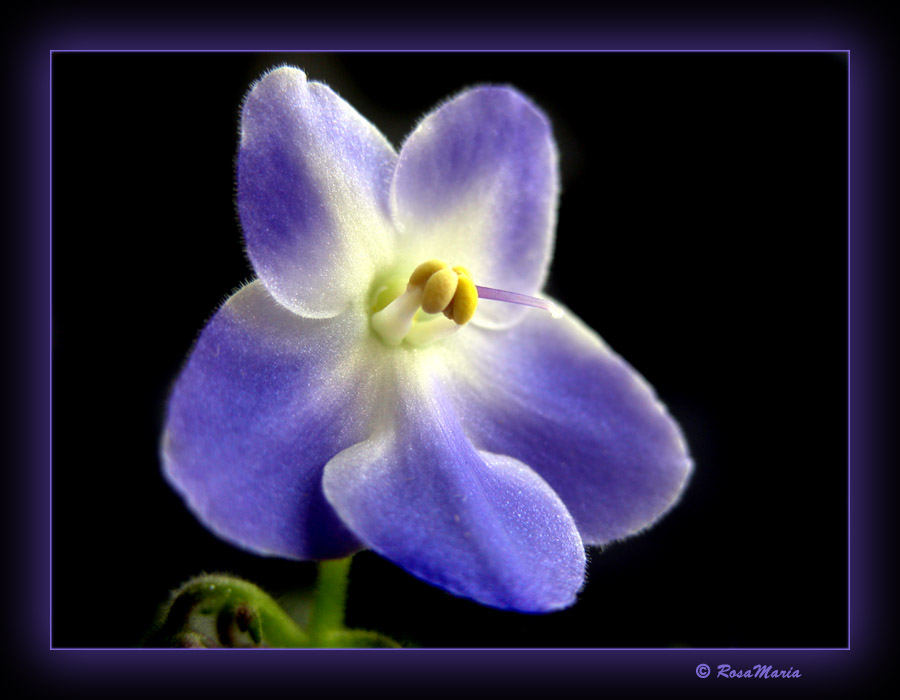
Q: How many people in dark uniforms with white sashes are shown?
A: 0